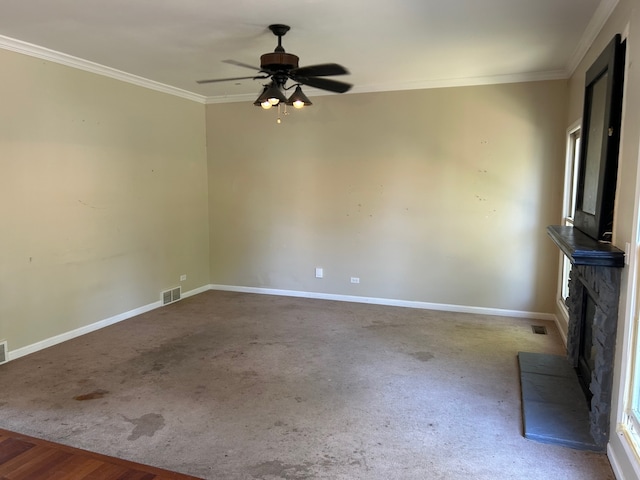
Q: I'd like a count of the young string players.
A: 0